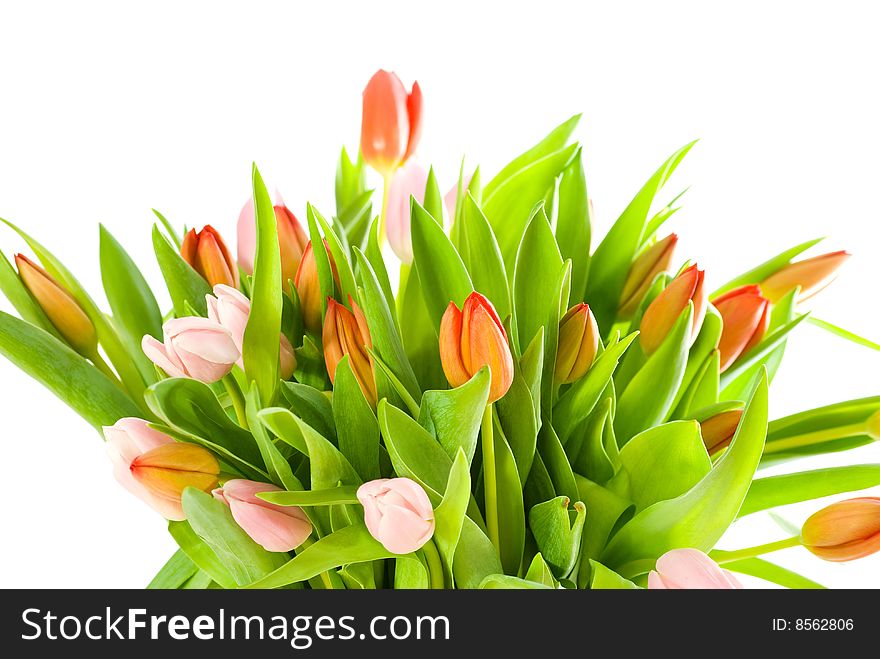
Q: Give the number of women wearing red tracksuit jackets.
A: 0